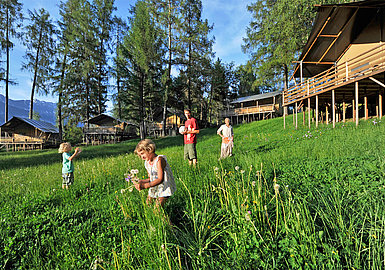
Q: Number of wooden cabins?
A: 5